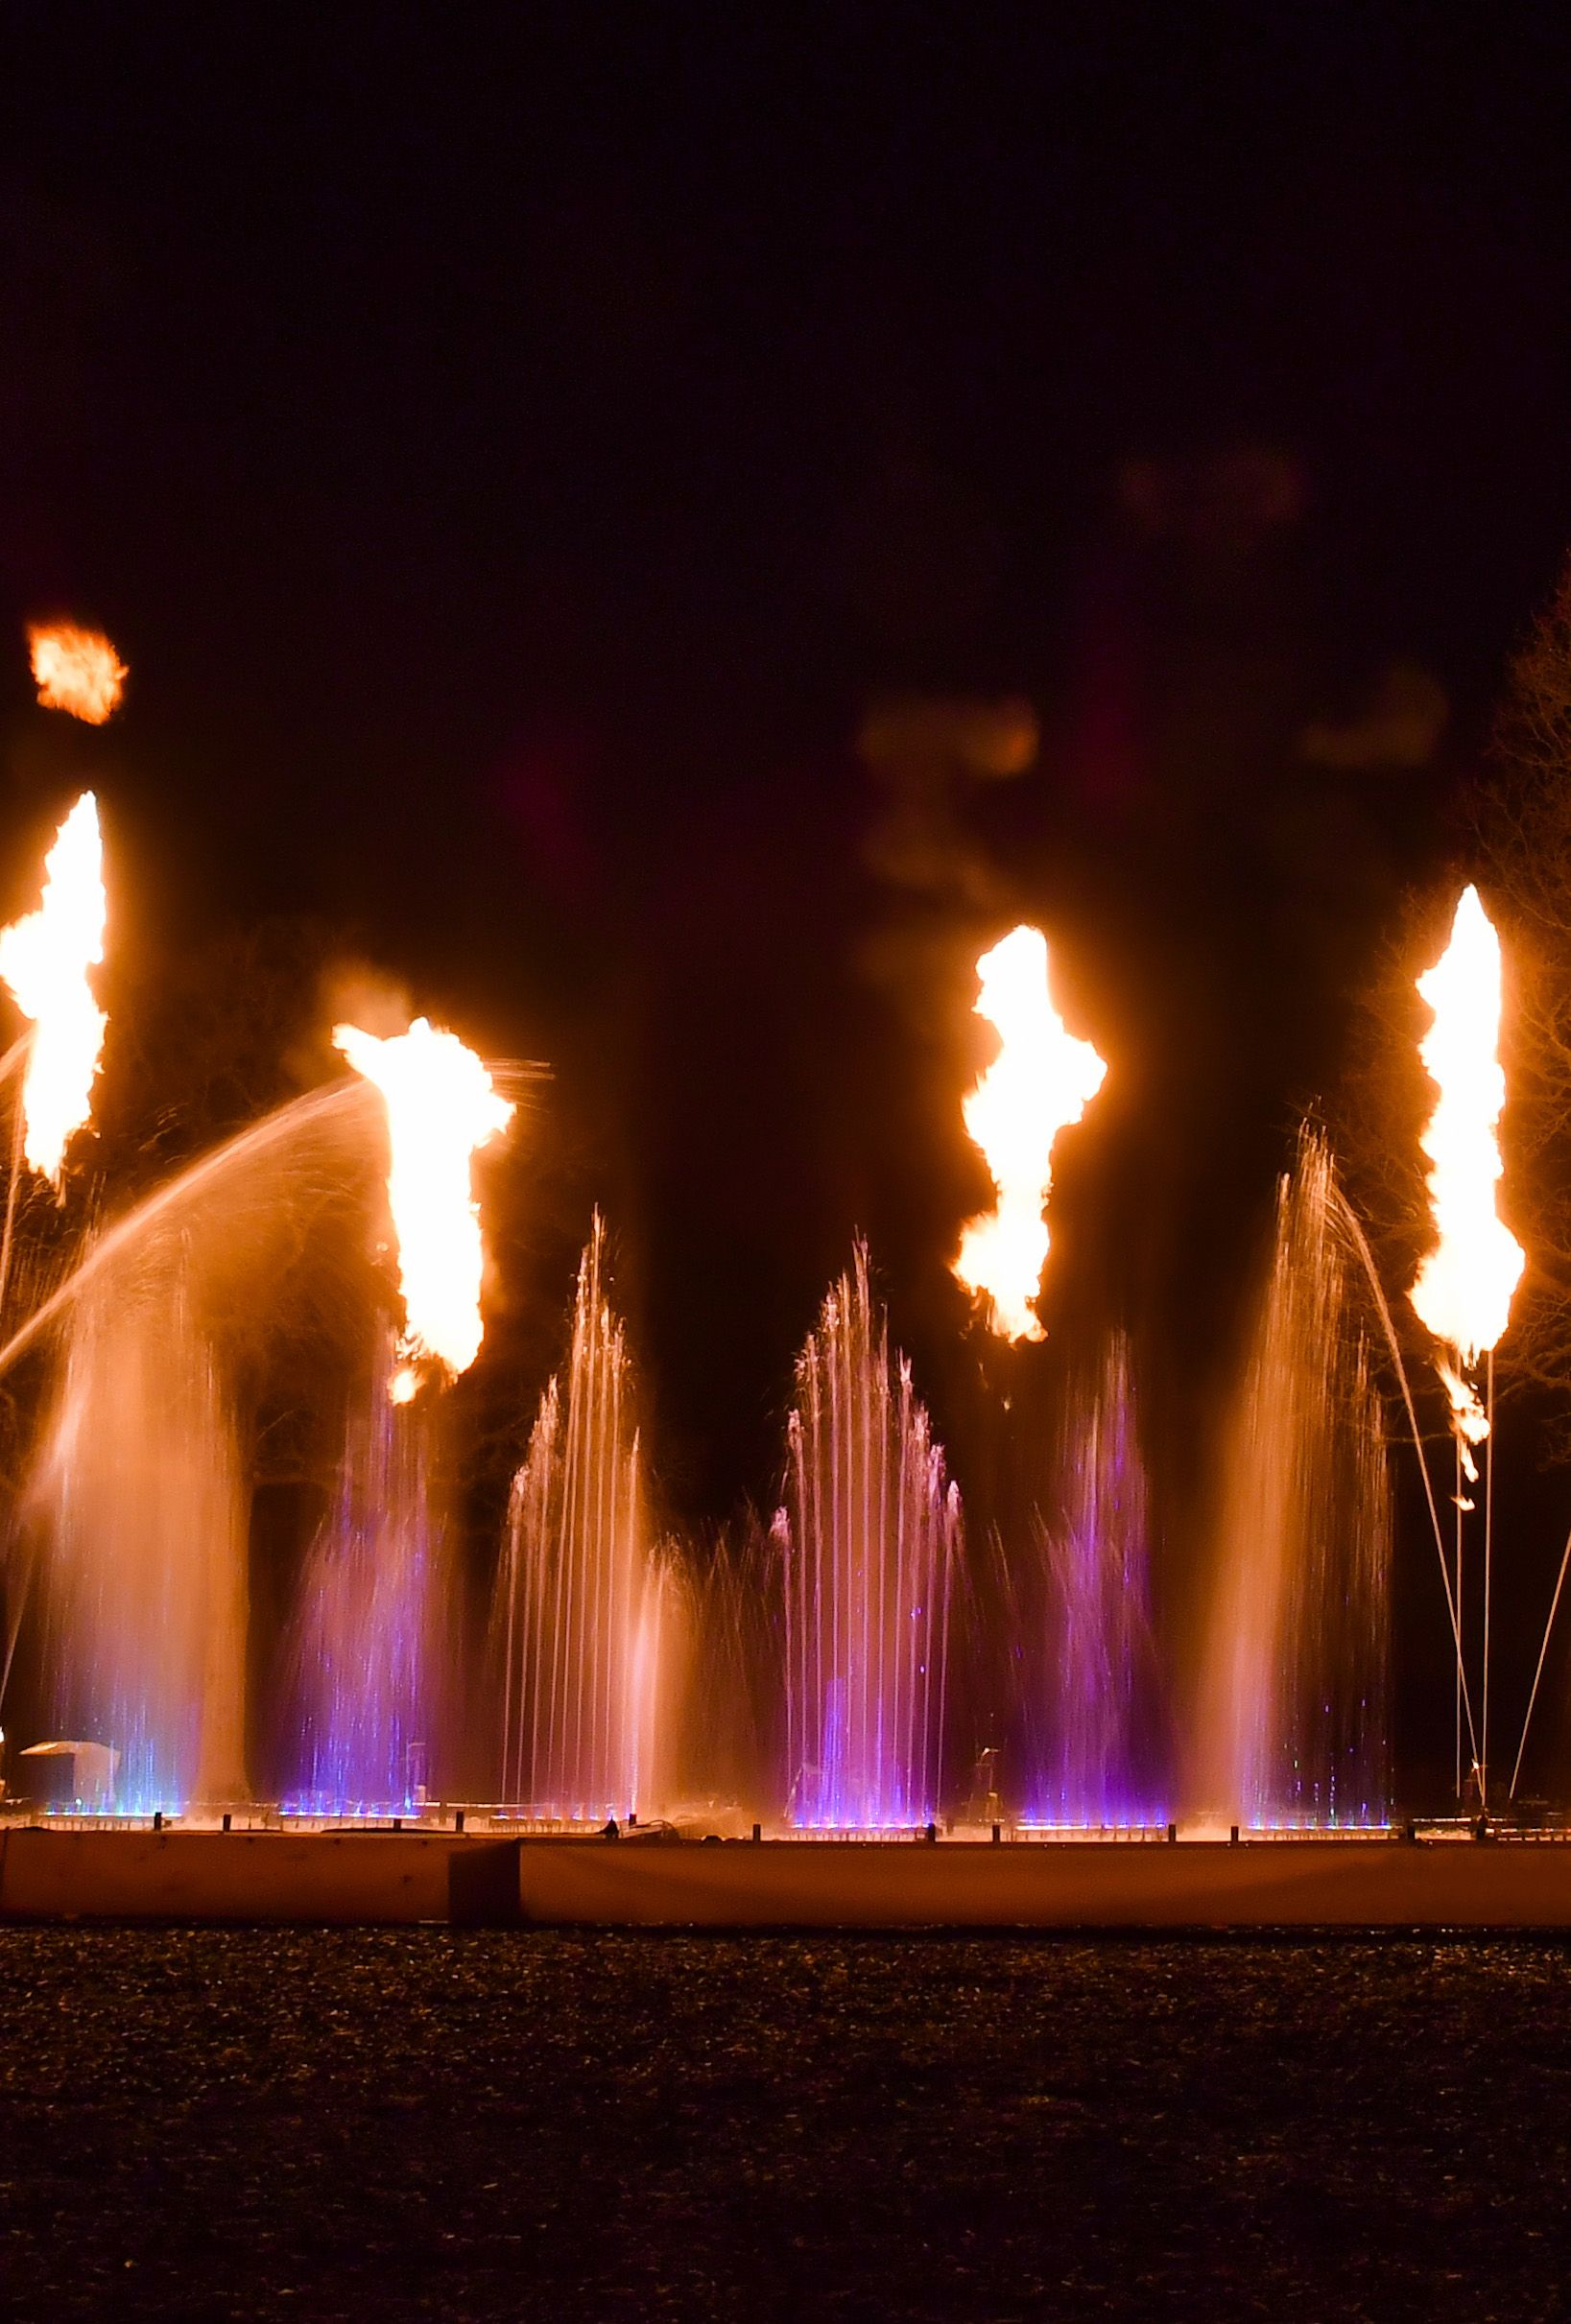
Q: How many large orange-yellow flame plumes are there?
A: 4